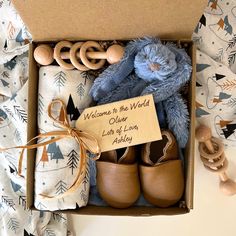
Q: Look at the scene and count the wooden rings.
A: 6